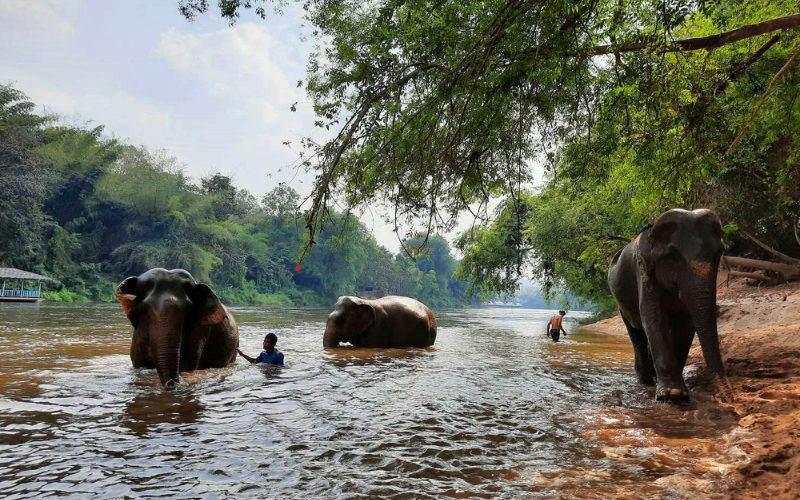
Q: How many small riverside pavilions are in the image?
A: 1